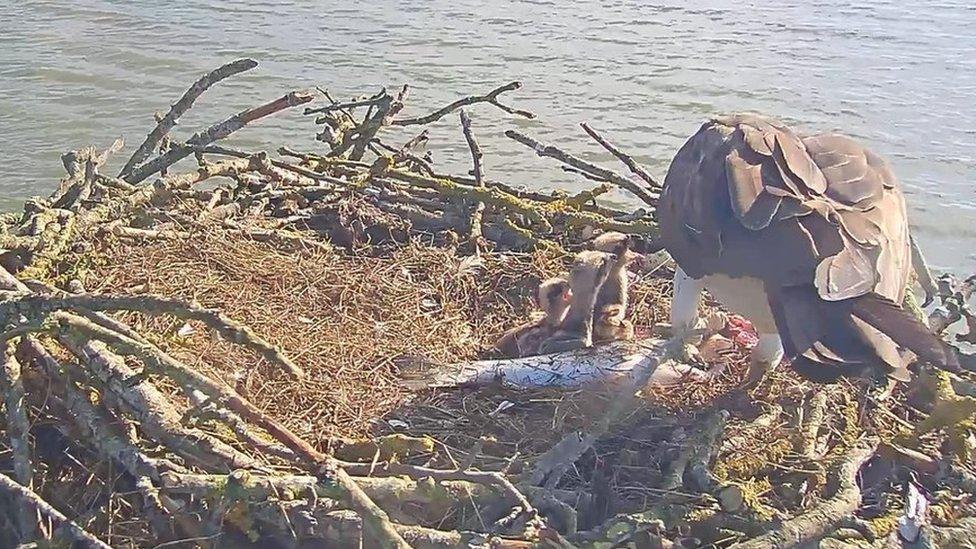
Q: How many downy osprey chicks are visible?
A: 3